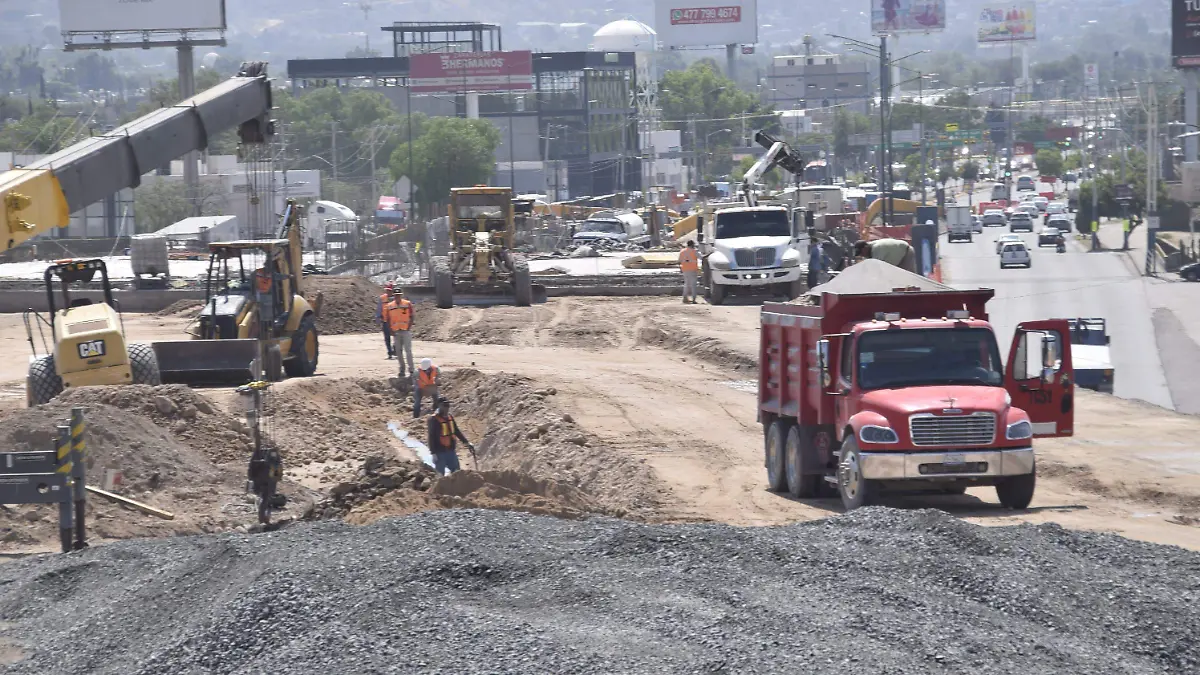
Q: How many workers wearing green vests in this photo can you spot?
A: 0